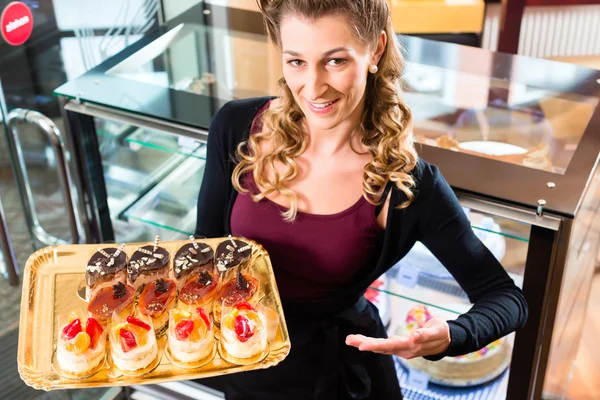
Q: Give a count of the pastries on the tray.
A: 12